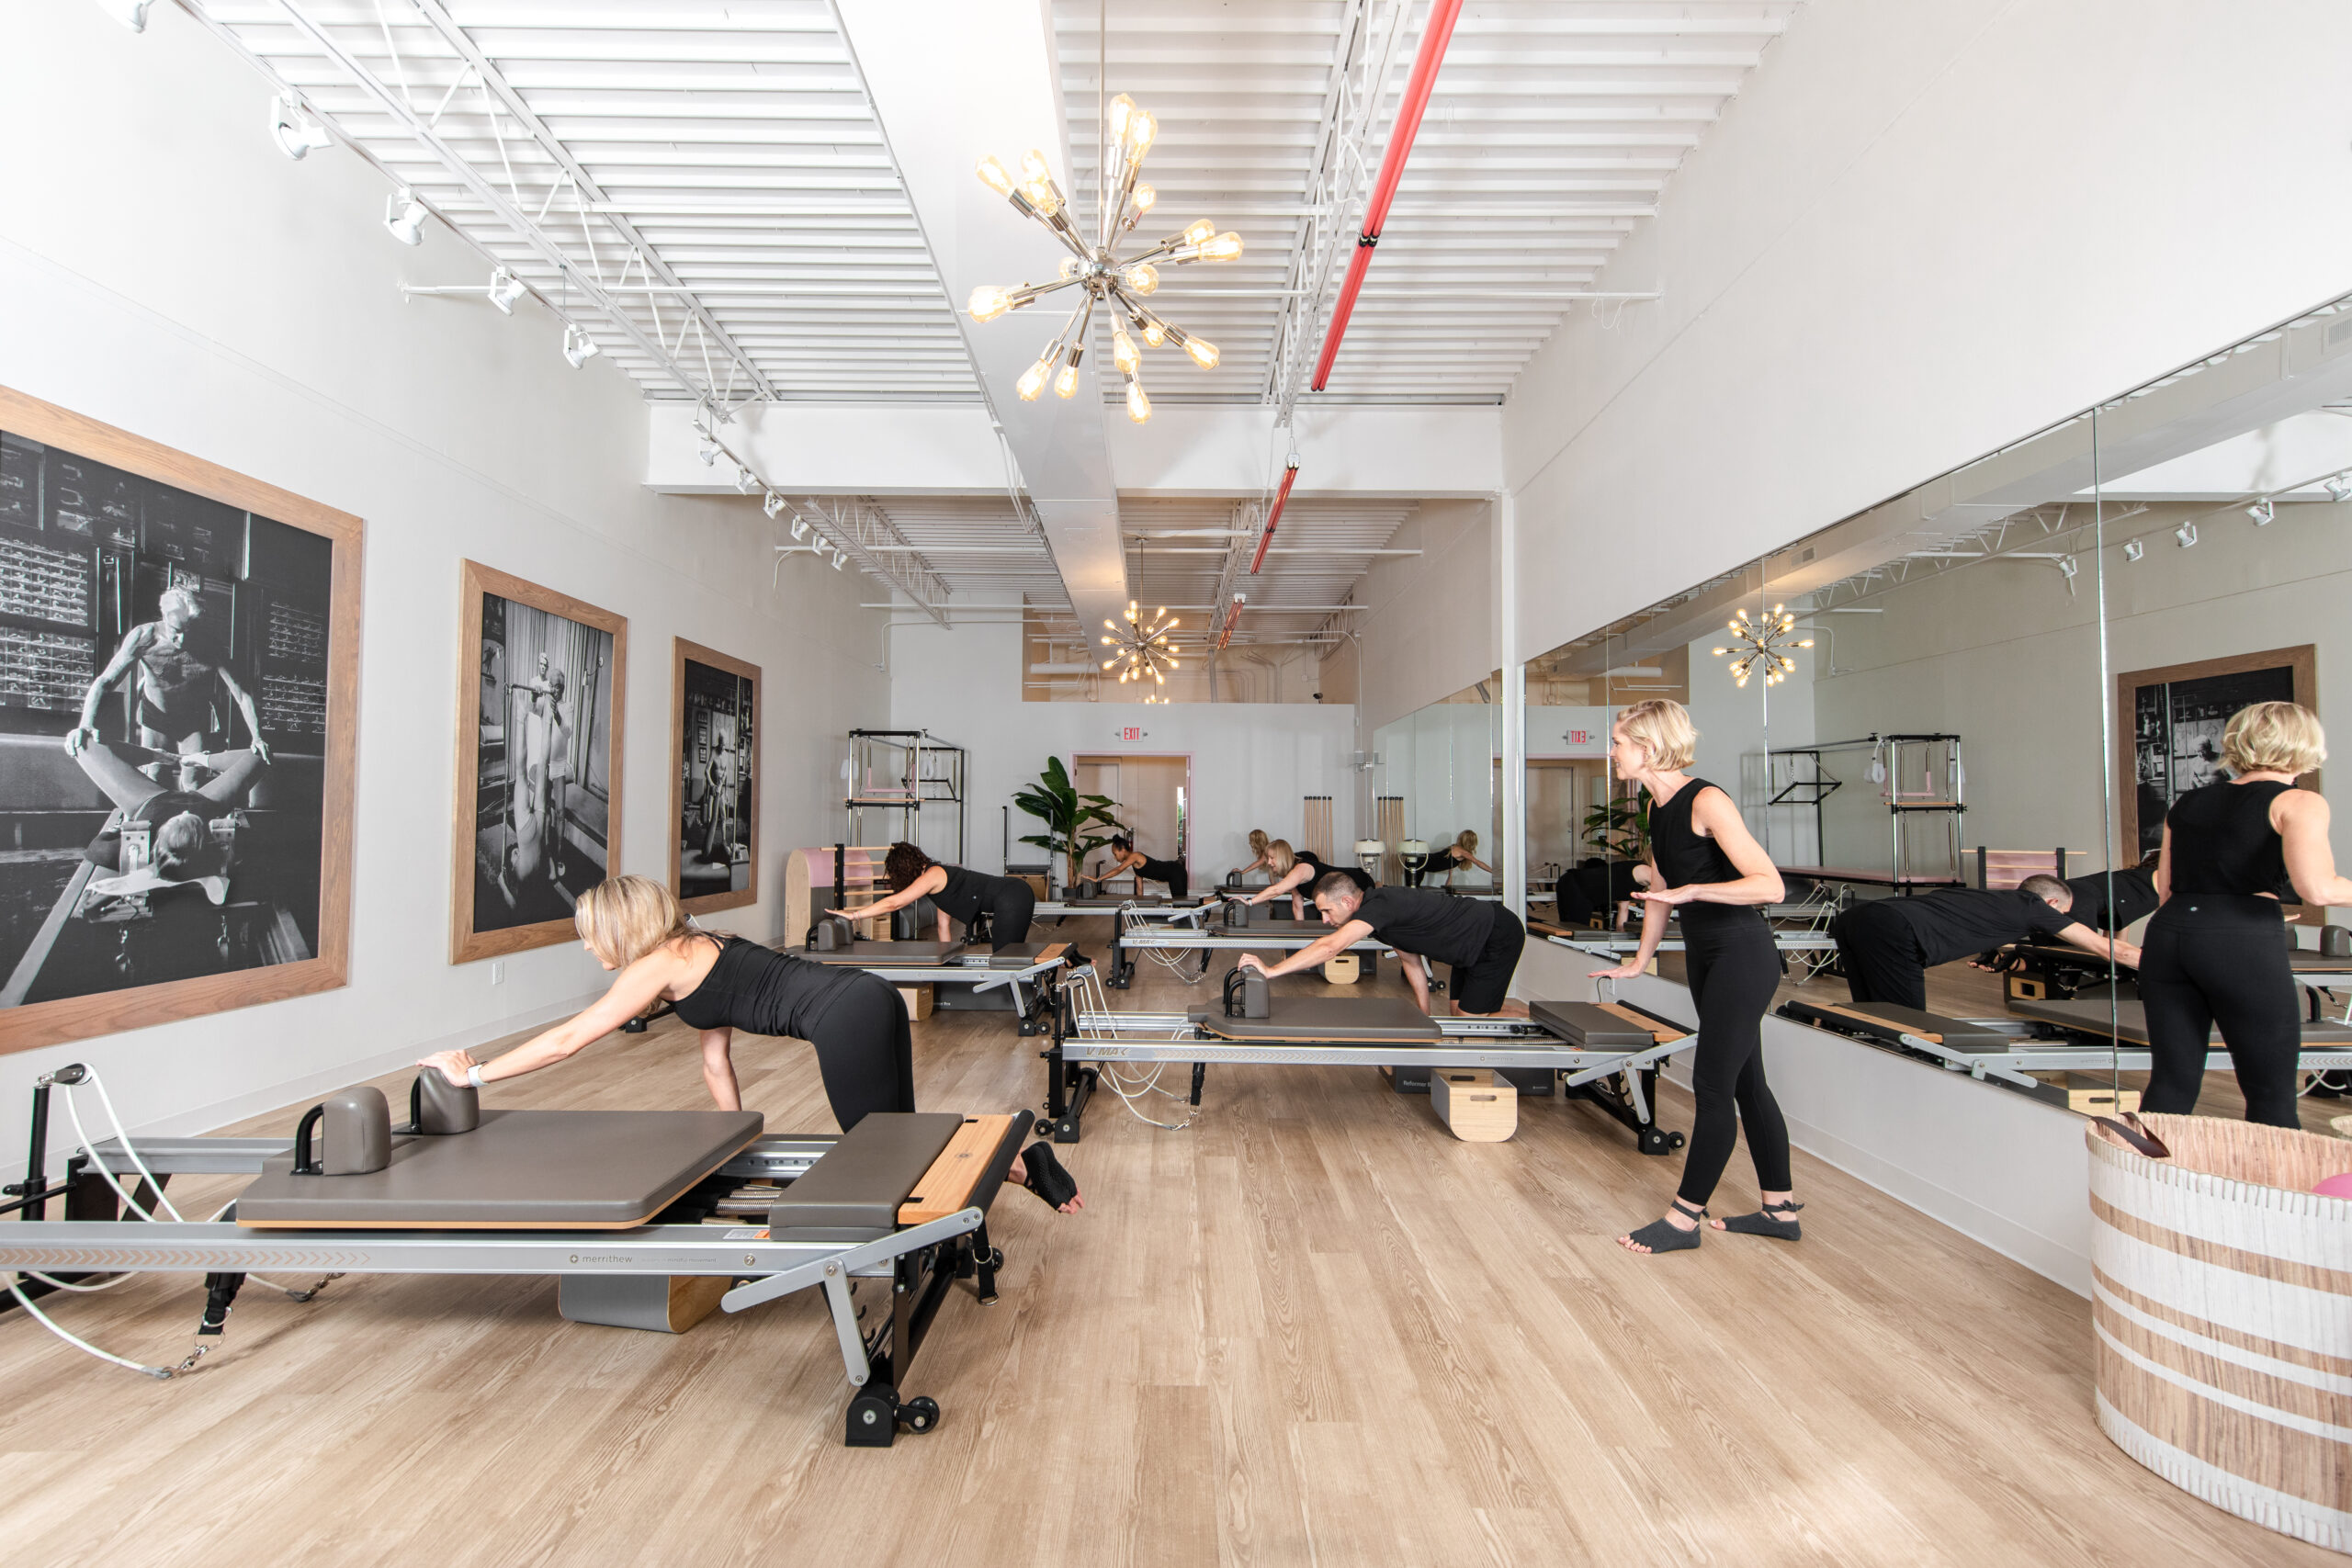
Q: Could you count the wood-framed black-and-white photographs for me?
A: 3